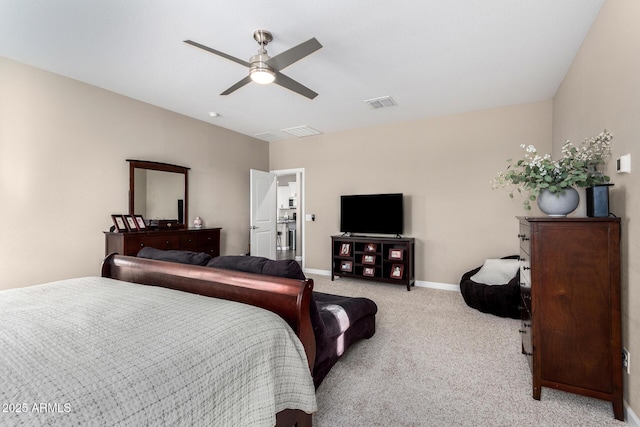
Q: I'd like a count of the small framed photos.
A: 10